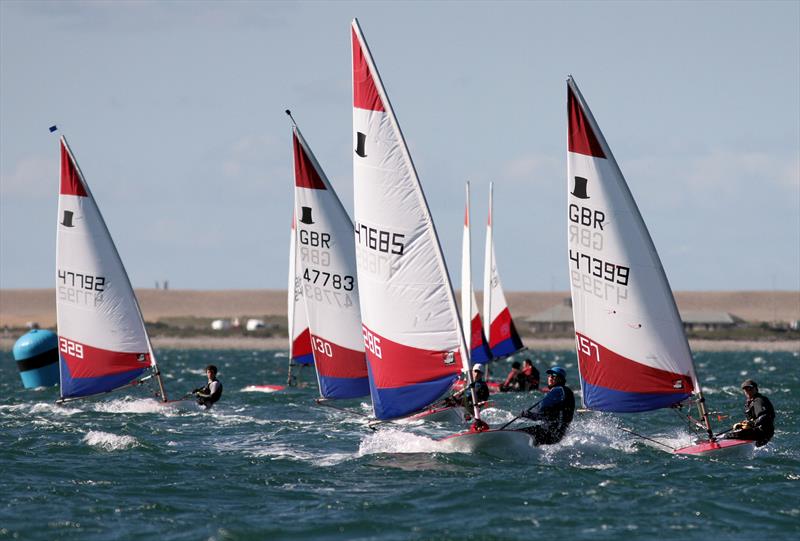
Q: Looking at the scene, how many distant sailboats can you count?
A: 3